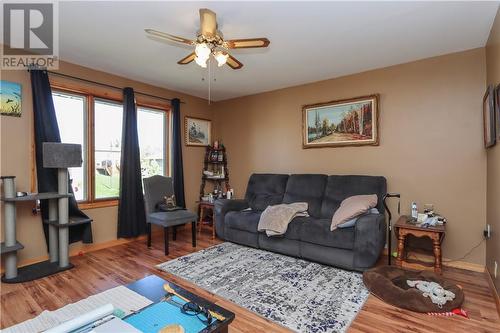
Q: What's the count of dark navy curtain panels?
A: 3